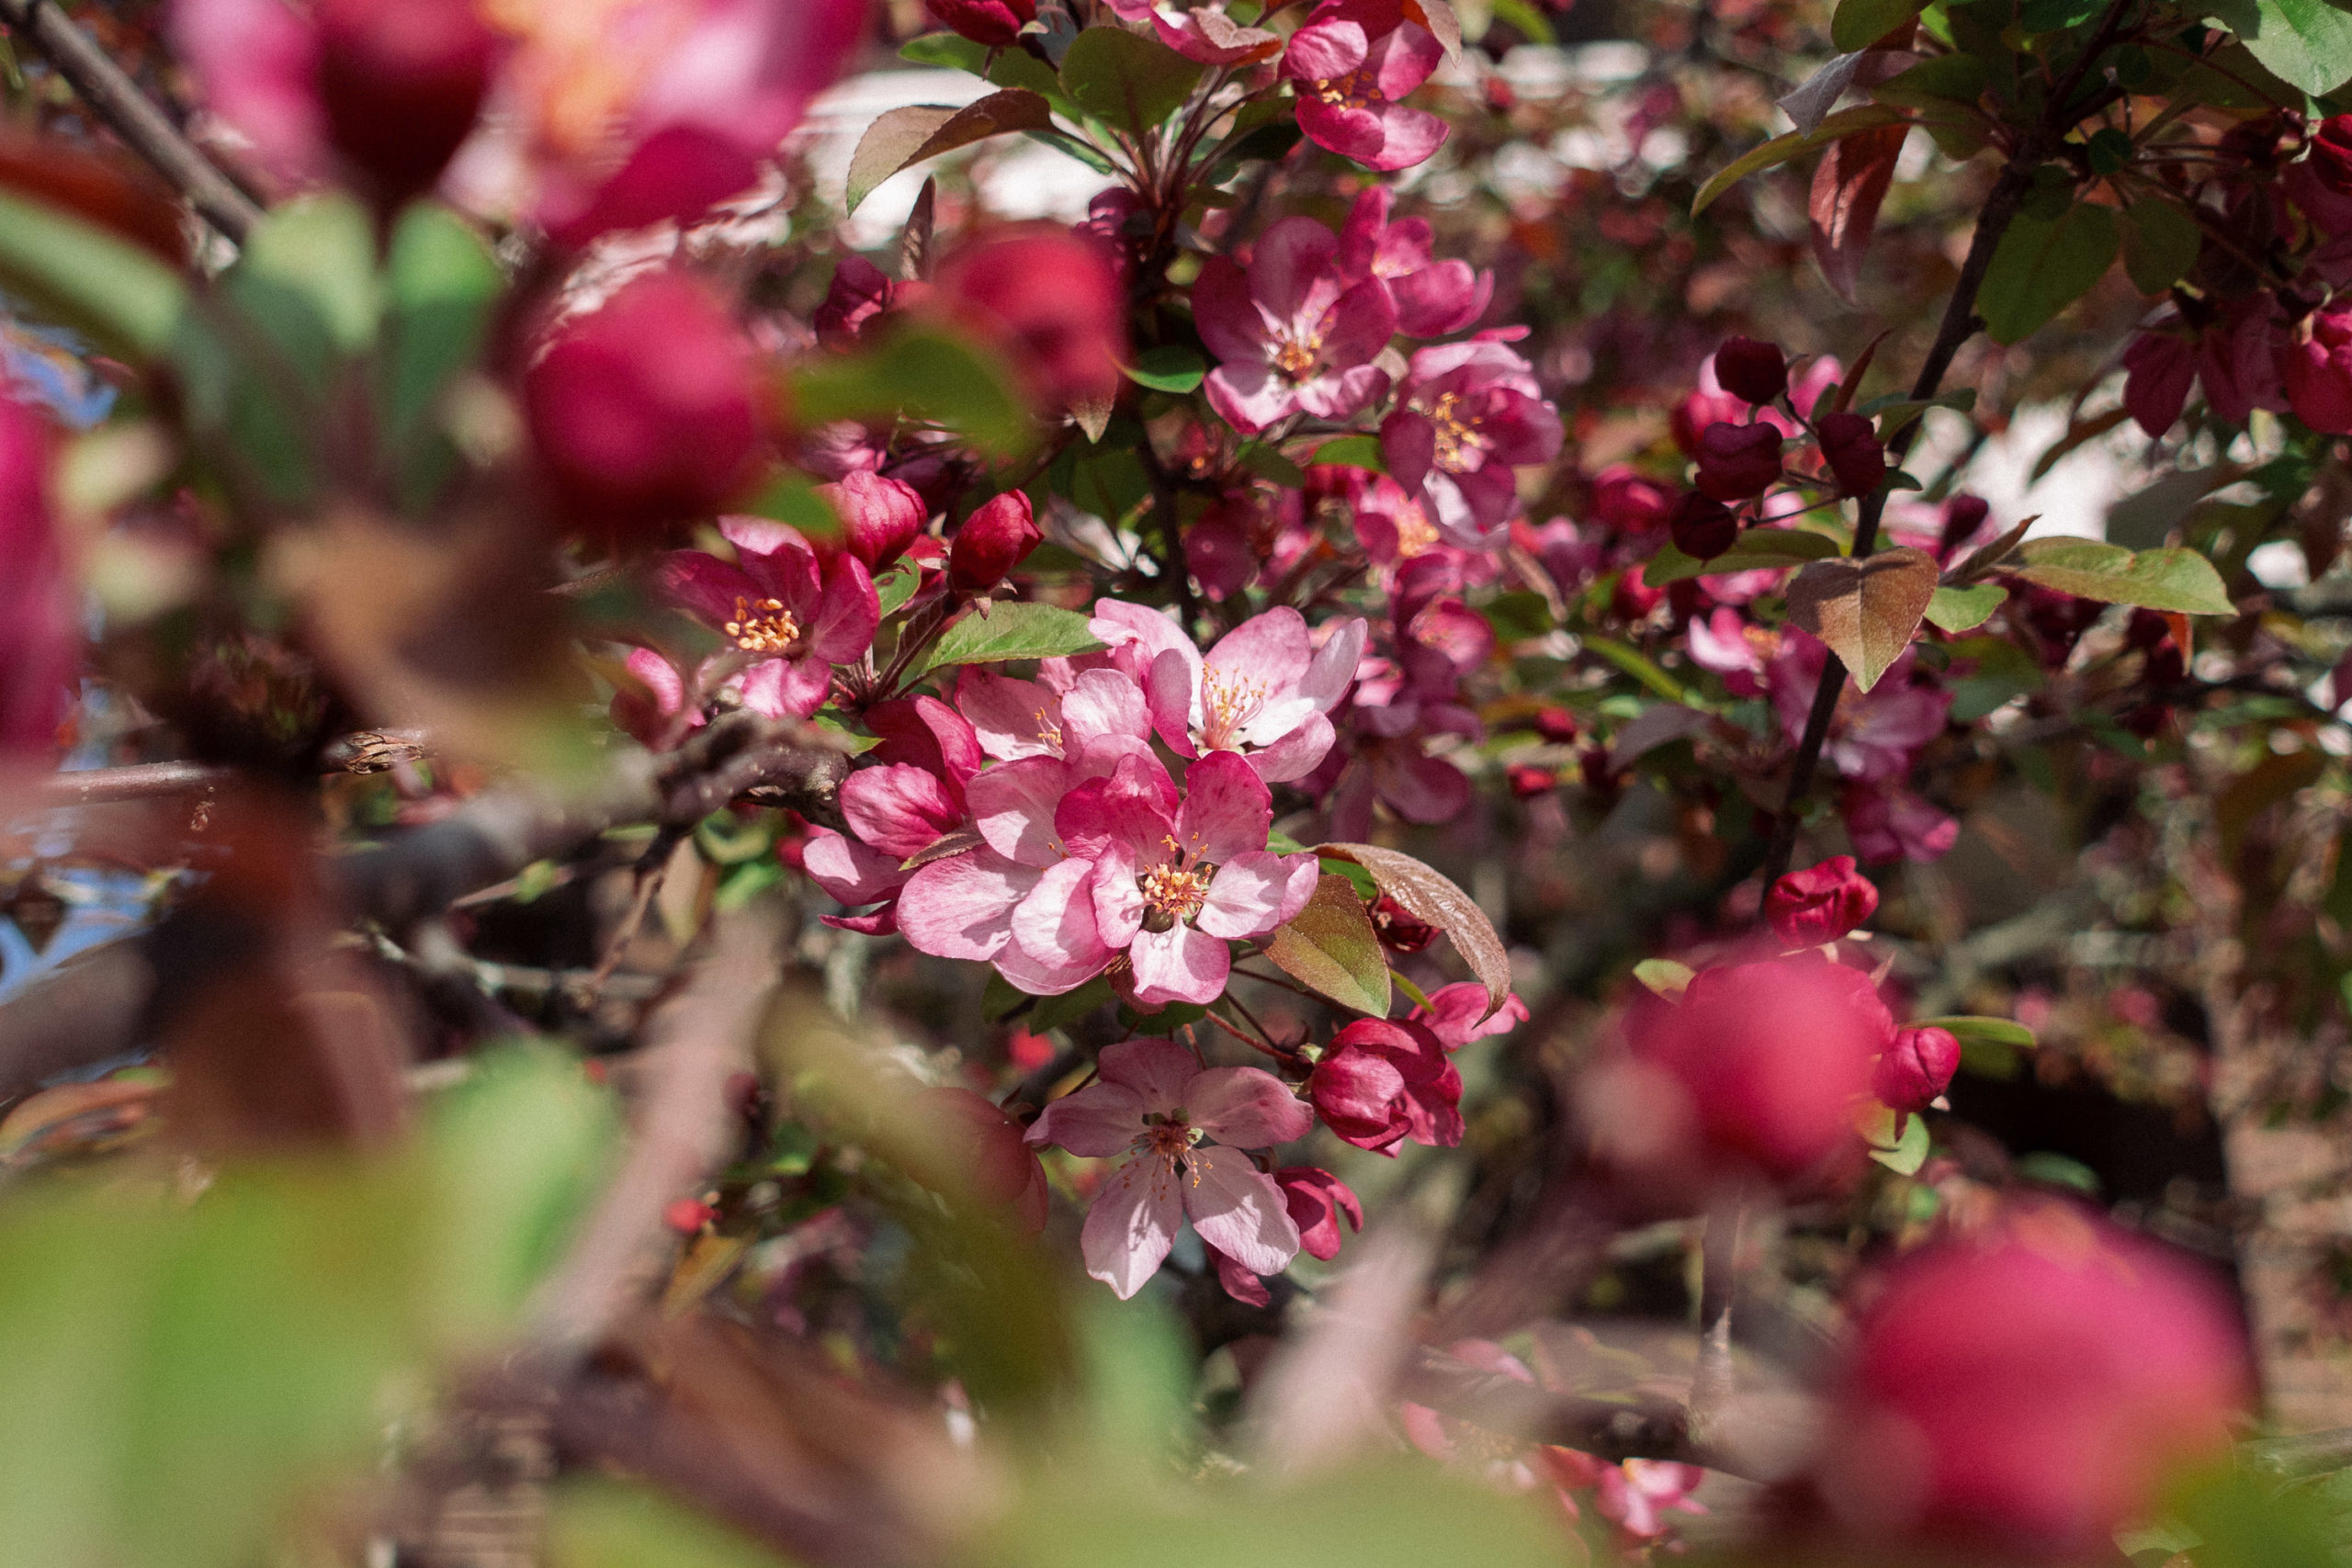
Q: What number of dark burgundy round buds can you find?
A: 4